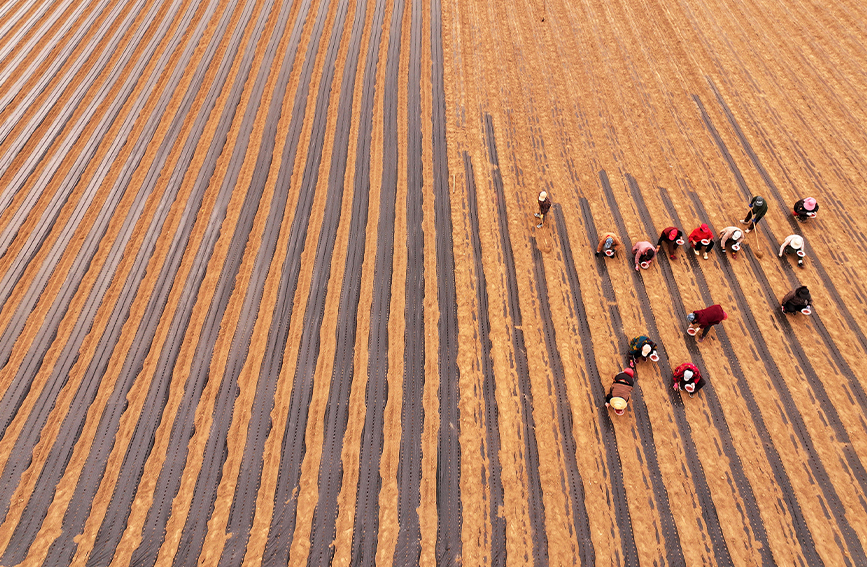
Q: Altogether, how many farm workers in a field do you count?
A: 14